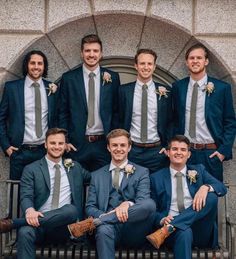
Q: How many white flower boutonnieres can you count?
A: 7